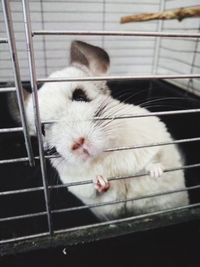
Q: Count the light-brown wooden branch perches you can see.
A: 1